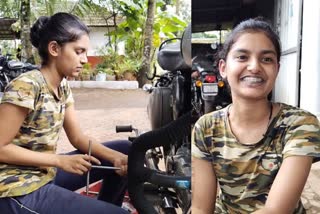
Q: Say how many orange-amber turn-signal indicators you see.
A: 2